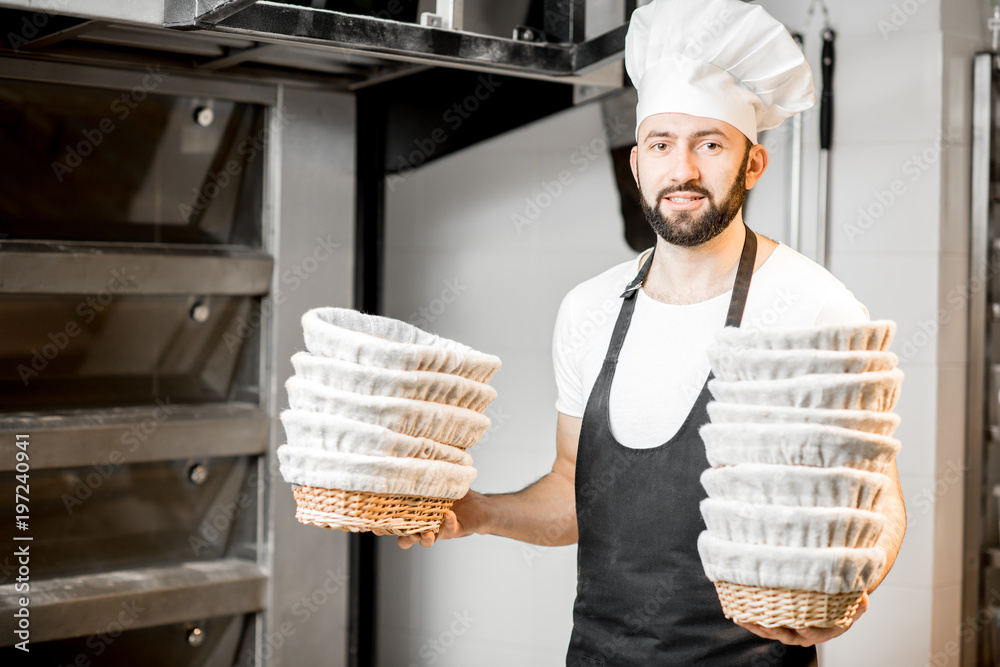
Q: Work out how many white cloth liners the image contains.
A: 13